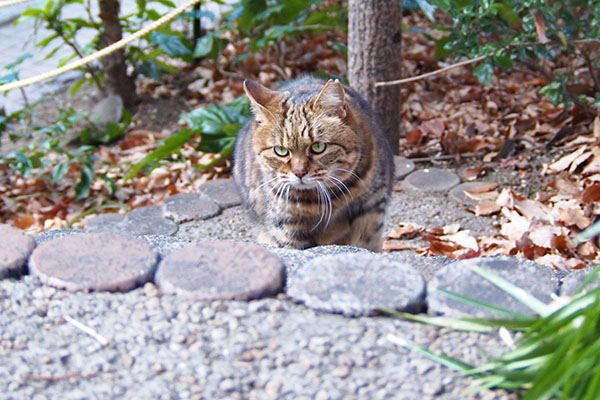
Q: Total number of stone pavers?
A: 13